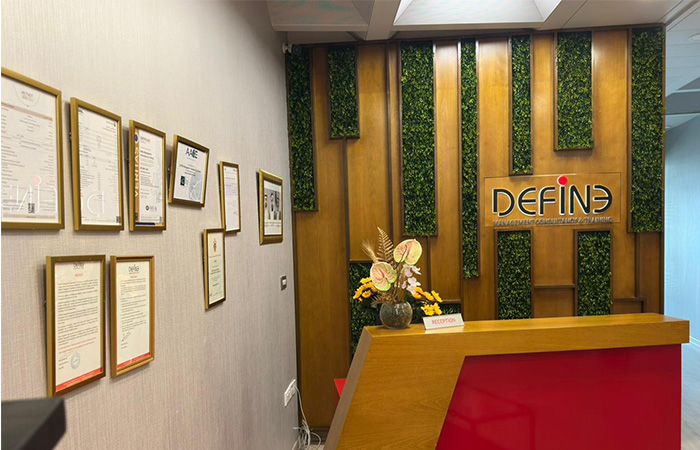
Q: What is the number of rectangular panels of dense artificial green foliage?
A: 11